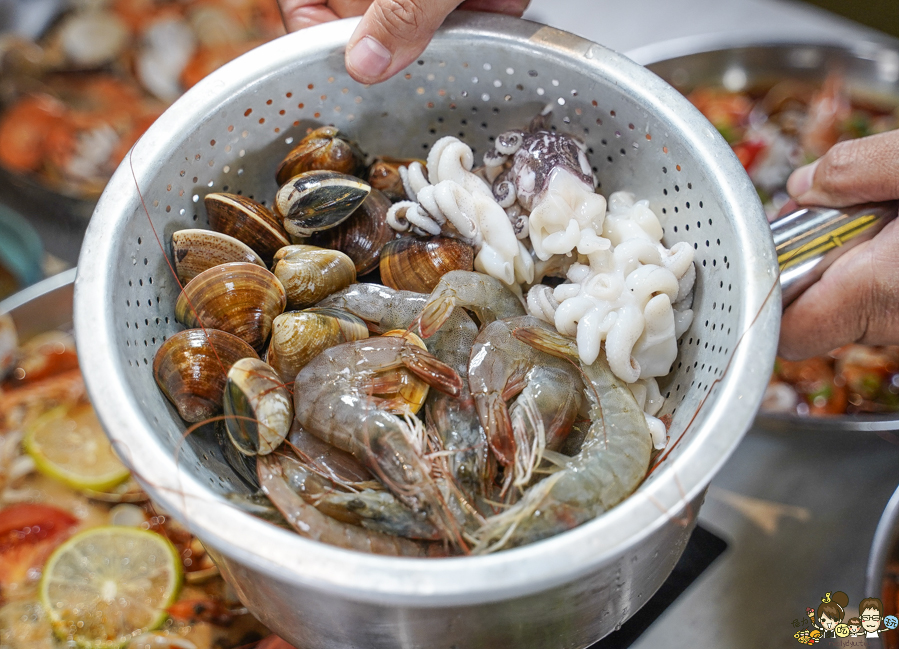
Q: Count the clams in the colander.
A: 13